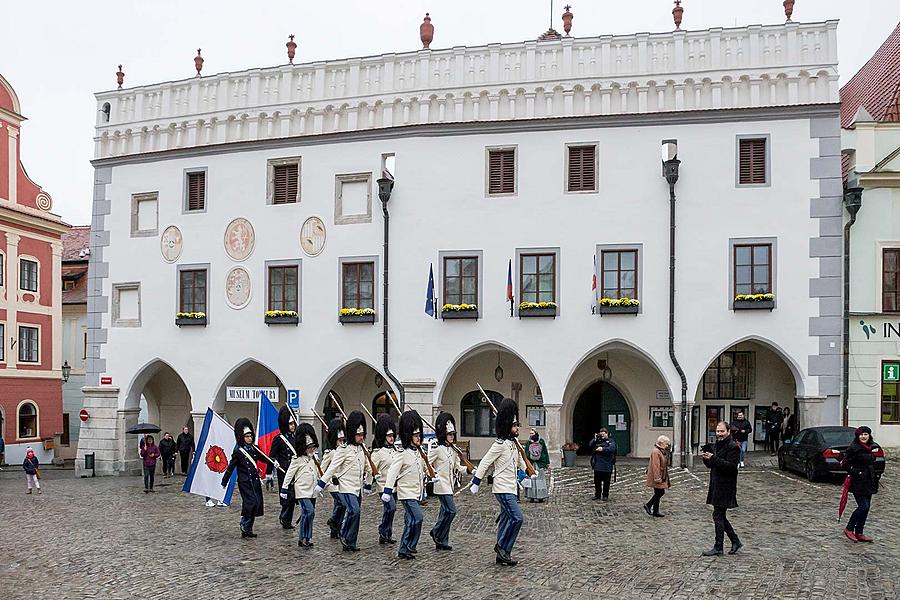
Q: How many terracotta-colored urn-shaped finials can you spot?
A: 7